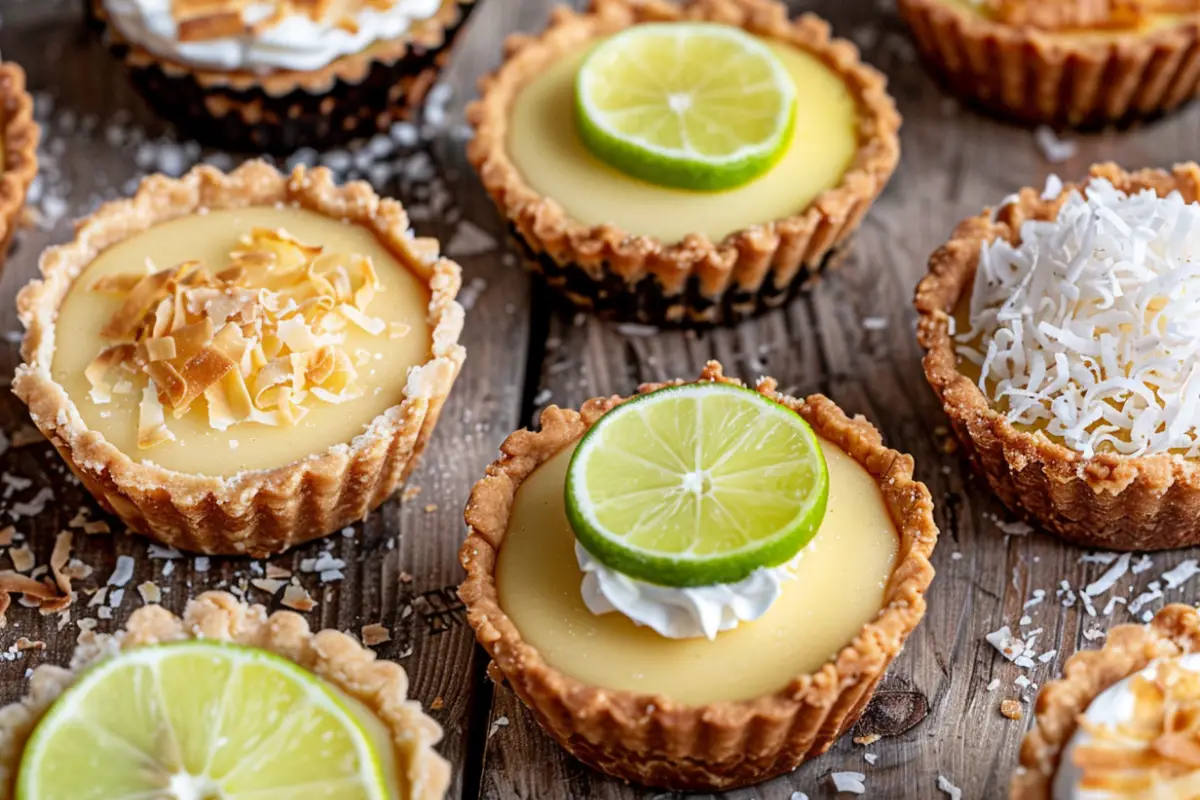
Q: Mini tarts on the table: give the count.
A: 9